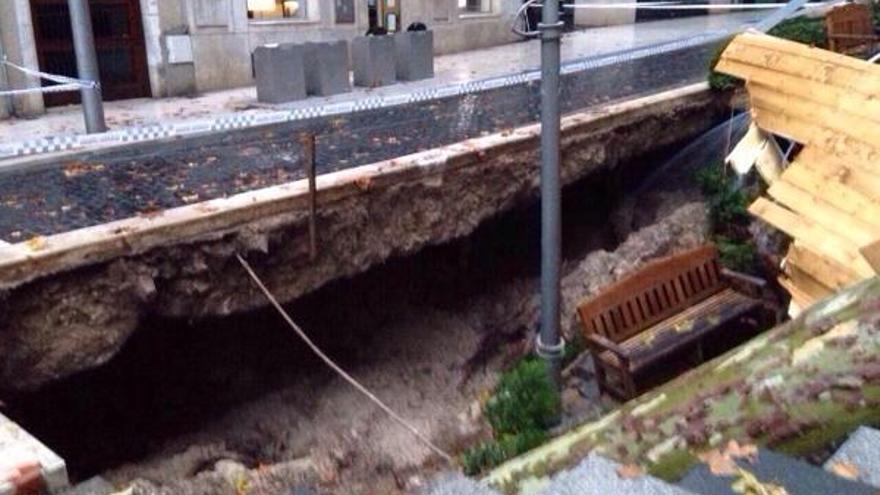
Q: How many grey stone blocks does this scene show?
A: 4